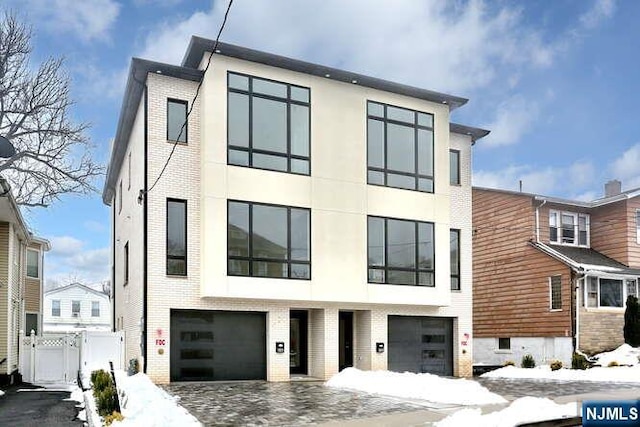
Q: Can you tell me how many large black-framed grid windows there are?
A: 4